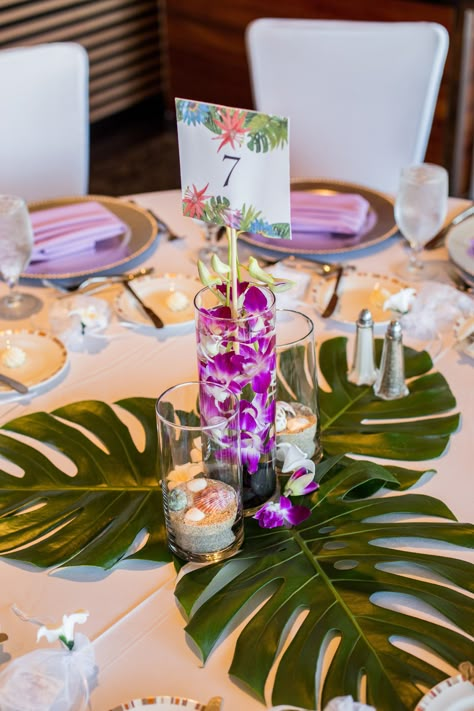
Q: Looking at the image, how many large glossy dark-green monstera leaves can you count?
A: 3